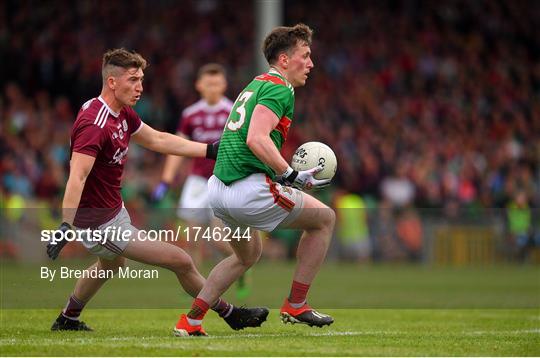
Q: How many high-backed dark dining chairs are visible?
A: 0